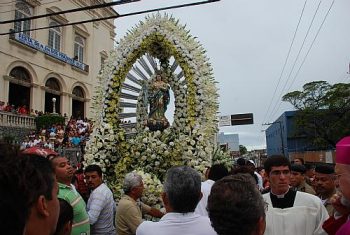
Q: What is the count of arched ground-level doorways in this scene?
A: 3